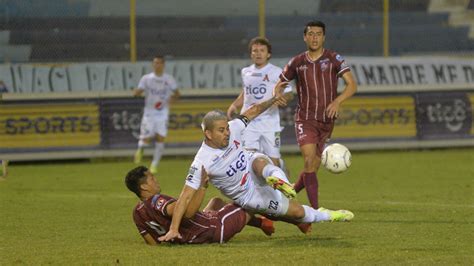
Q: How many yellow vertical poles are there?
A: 3